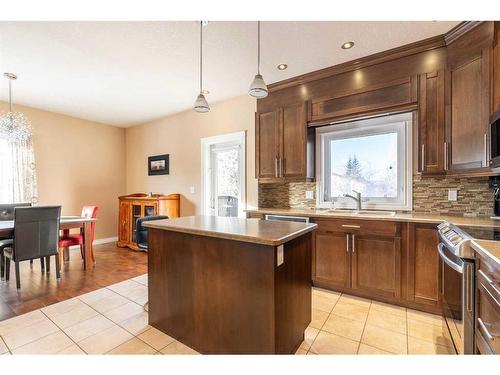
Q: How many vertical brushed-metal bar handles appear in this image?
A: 7